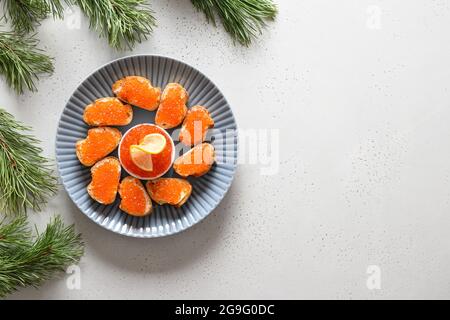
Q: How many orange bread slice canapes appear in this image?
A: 9